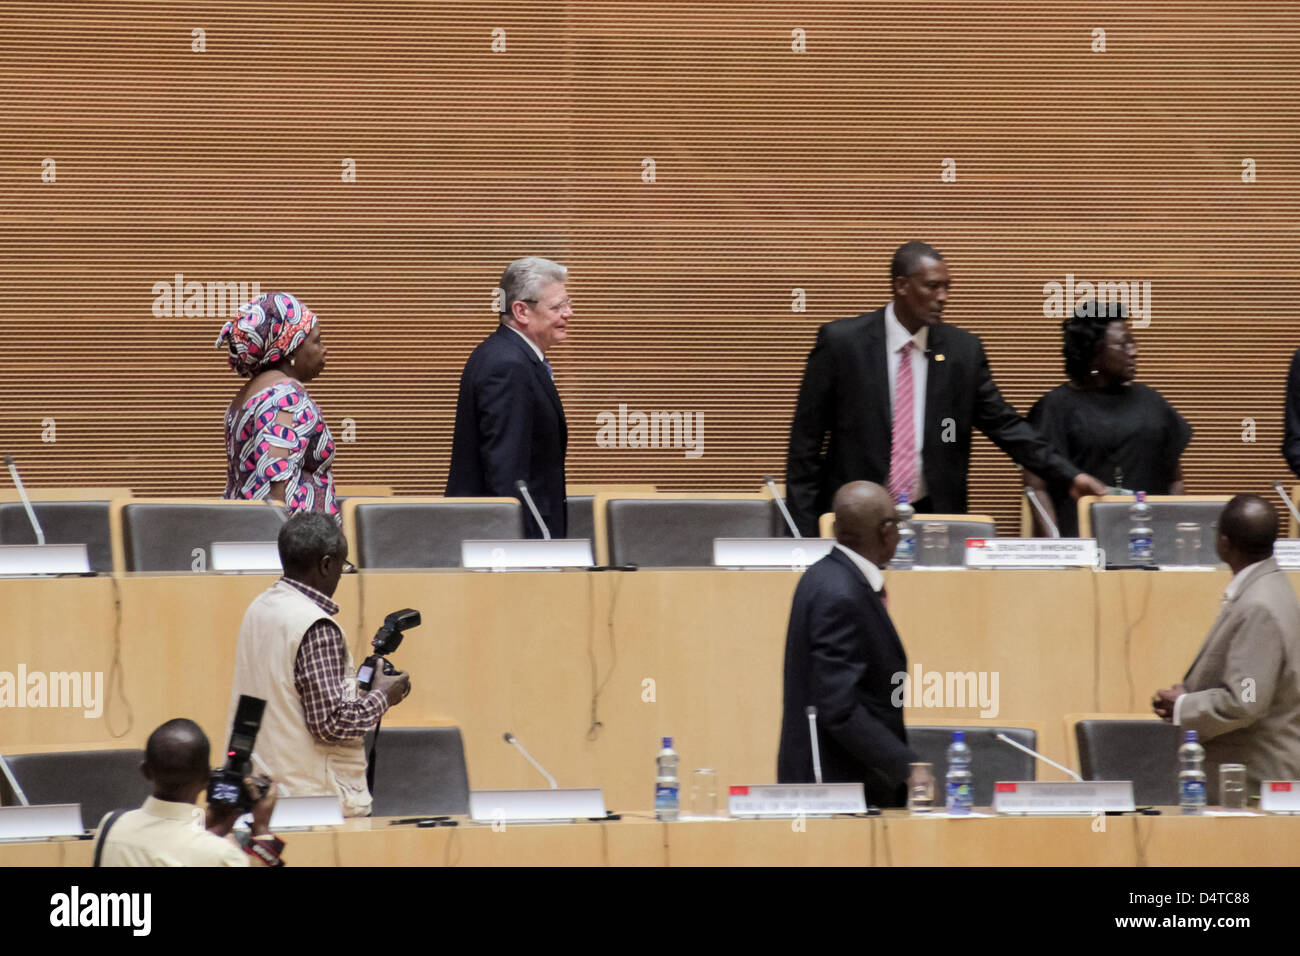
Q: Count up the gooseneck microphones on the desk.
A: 11